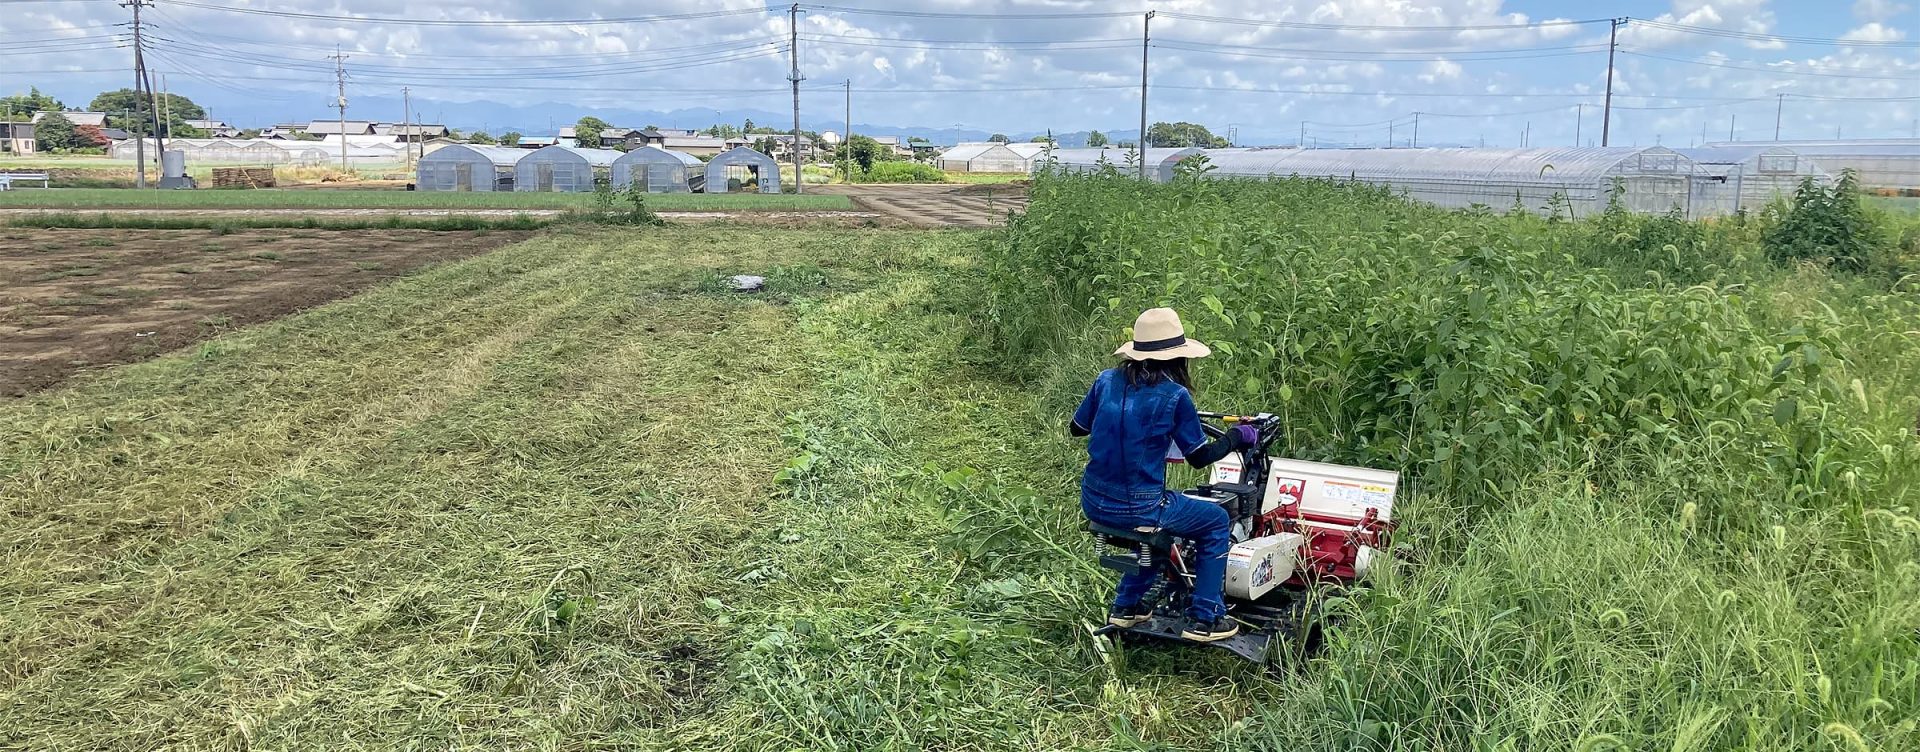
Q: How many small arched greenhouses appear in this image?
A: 4